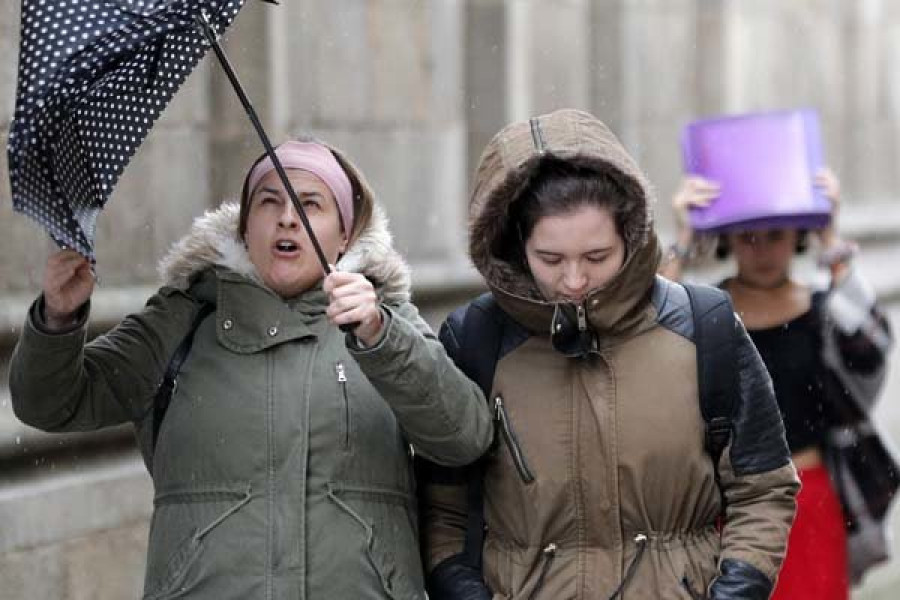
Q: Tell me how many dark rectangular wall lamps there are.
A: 0